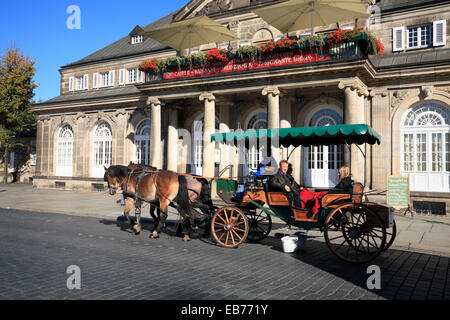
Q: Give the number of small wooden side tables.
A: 0